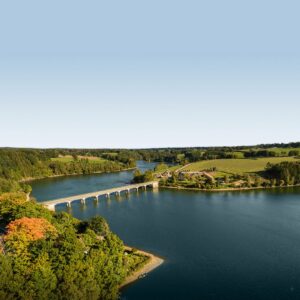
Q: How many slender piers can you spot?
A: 8